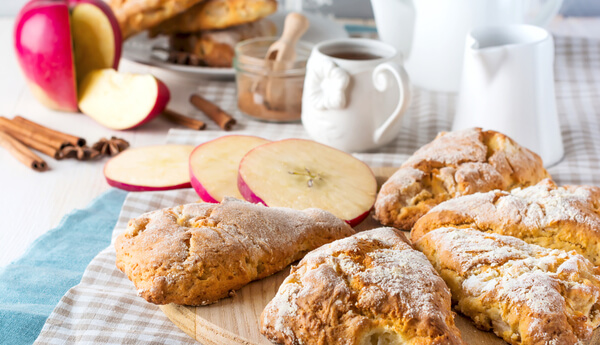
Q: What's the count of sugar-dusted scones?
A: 5